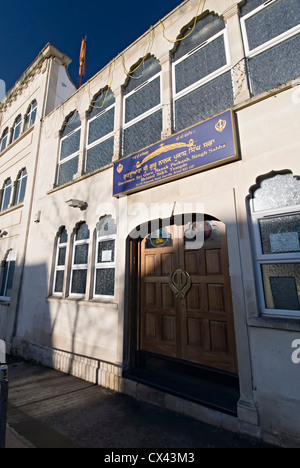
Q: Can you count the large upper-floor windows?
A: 5